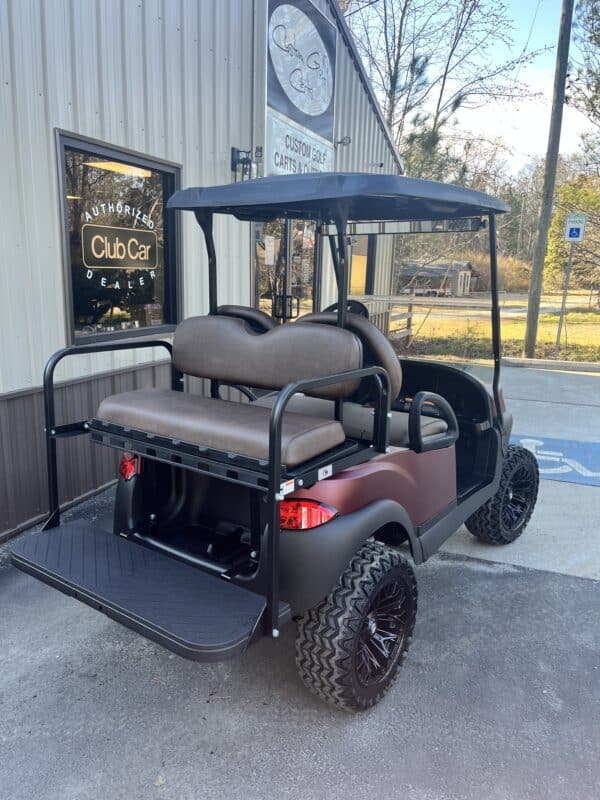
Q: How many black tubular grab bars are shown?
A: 2